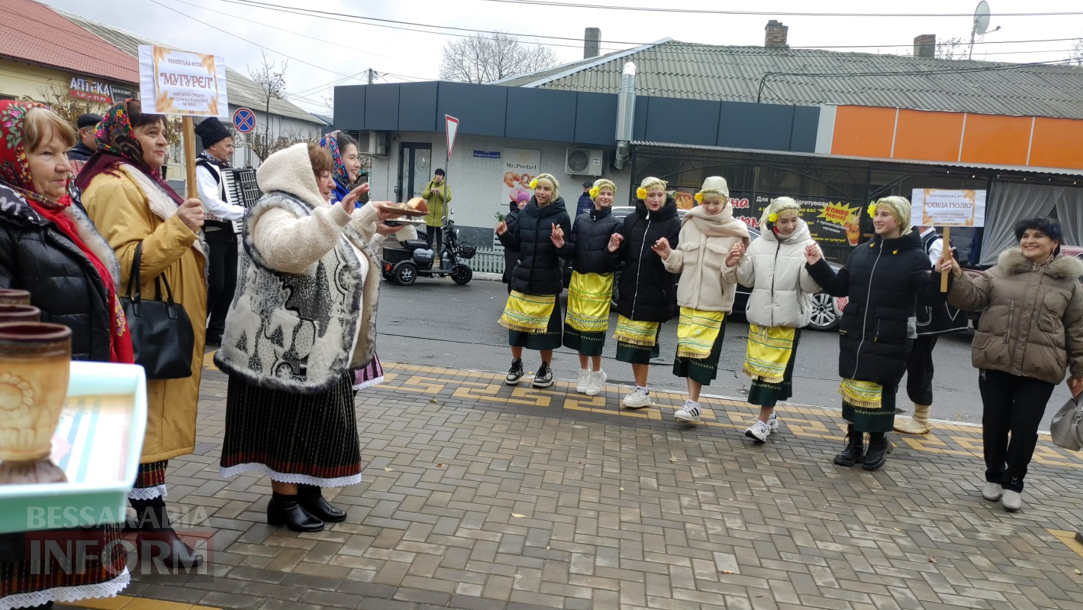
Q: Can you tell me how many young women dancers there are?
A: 6